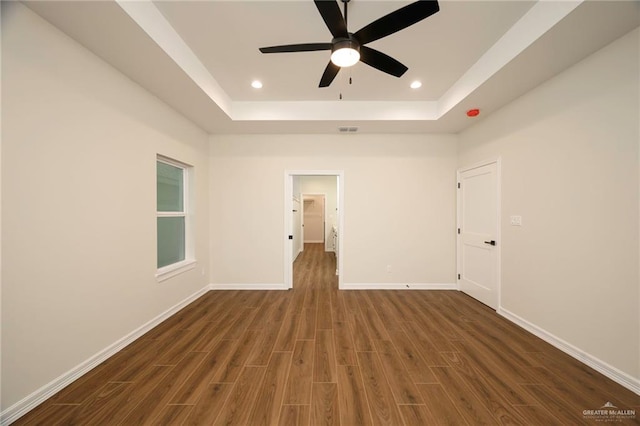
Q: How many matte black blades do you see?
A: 5